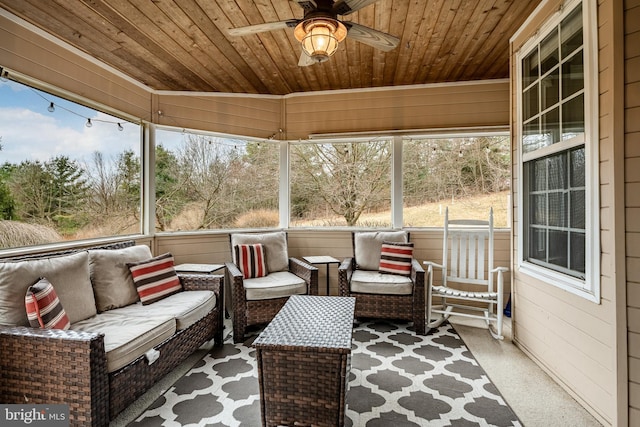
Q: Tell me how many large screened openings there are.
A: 4